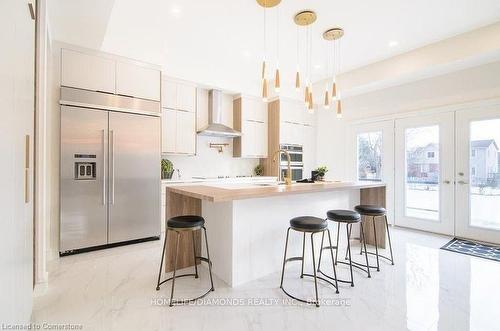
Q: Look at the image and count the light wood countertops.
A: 1